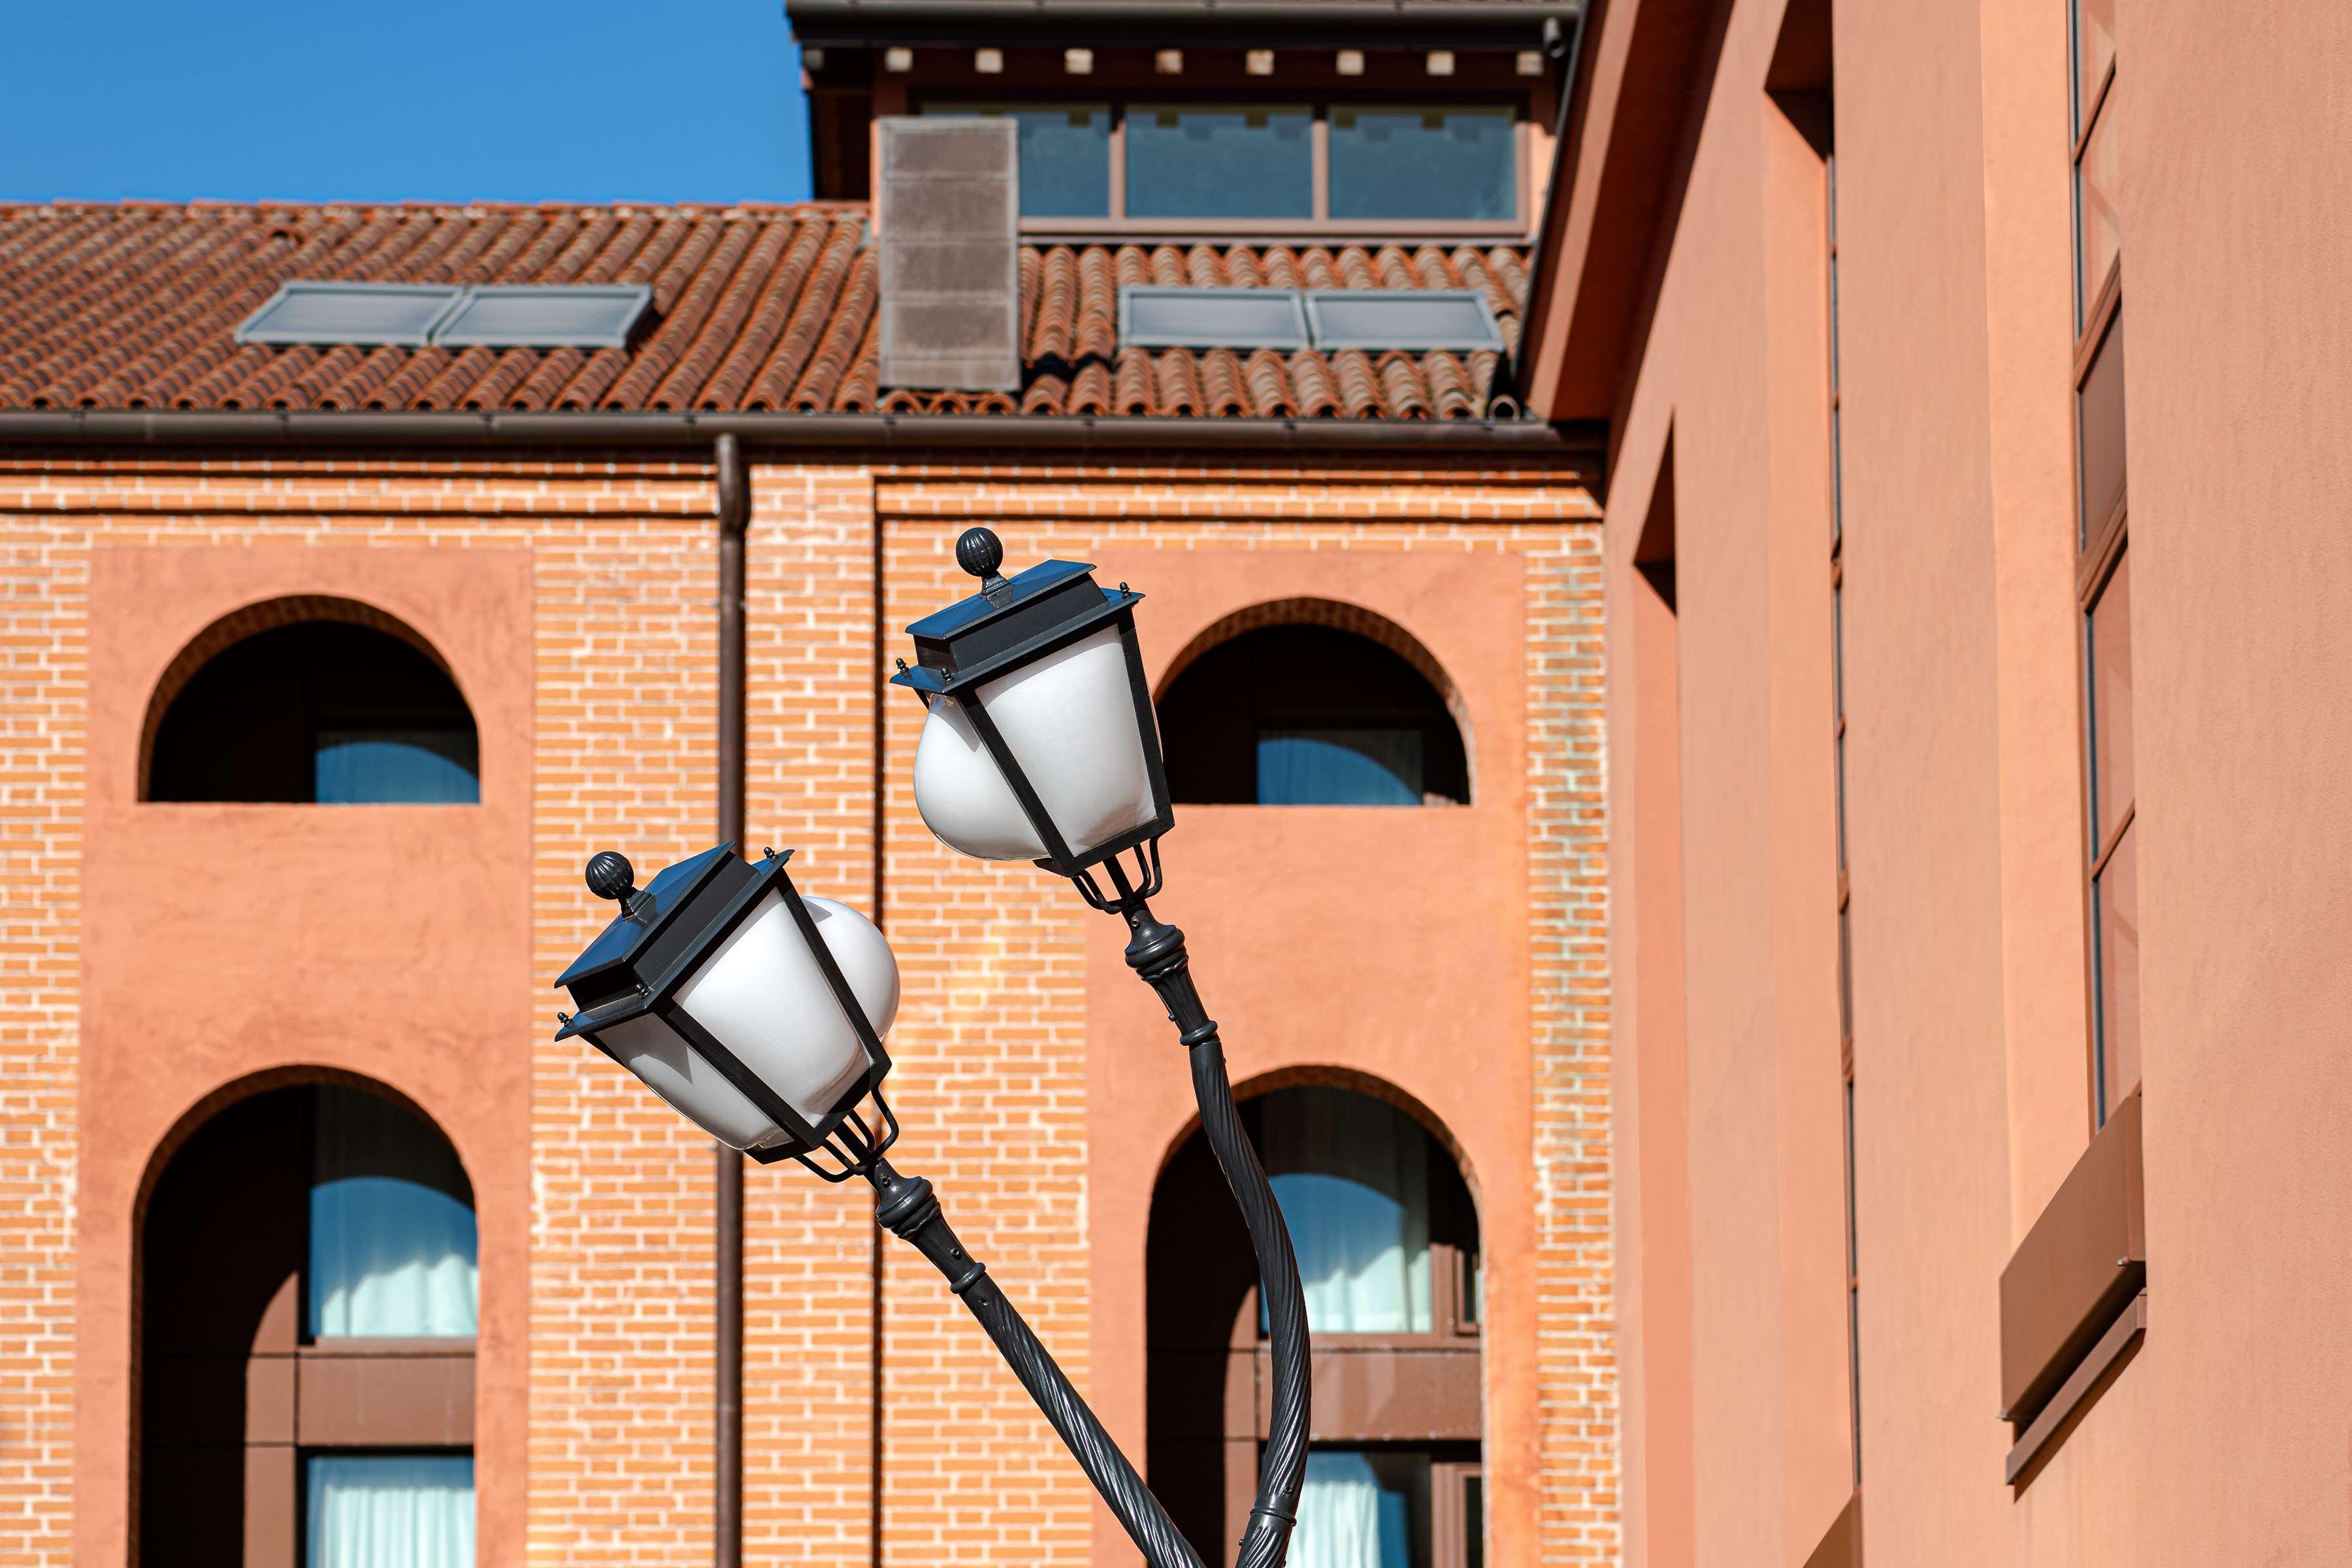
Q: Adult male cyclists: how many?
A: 0